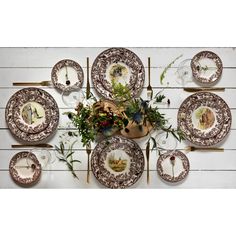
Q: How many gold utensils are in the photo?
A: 8